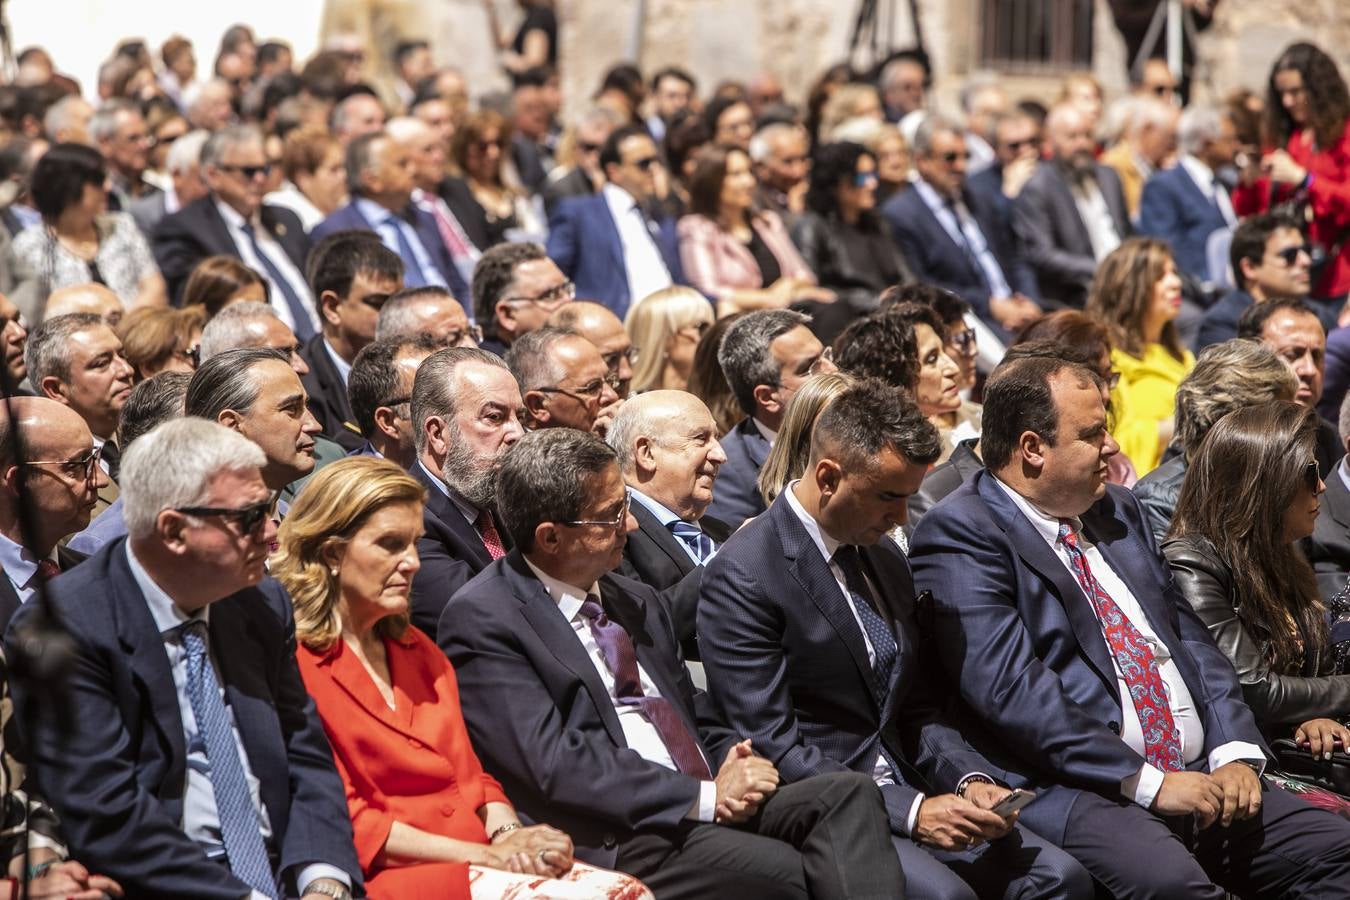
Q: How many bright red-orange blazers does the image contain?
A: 1